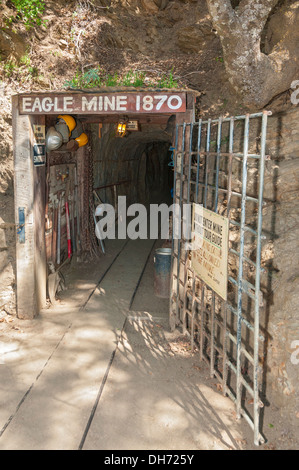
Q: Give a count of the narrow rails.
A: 2